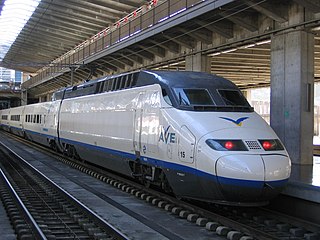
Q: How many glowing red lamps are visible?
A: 2